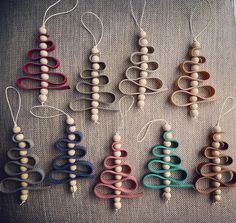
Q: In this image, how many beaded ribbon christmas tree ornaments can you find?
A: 9